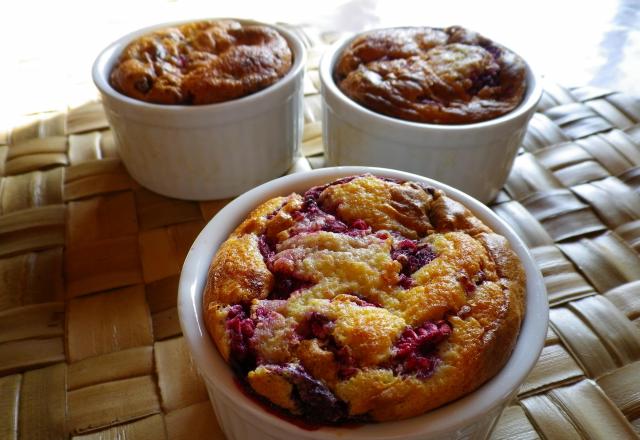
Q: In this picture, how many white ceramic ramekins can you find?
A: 3